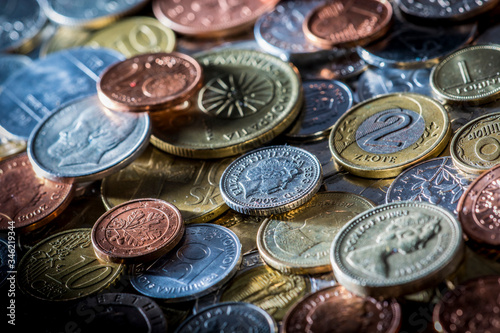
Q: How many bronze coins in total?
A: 8